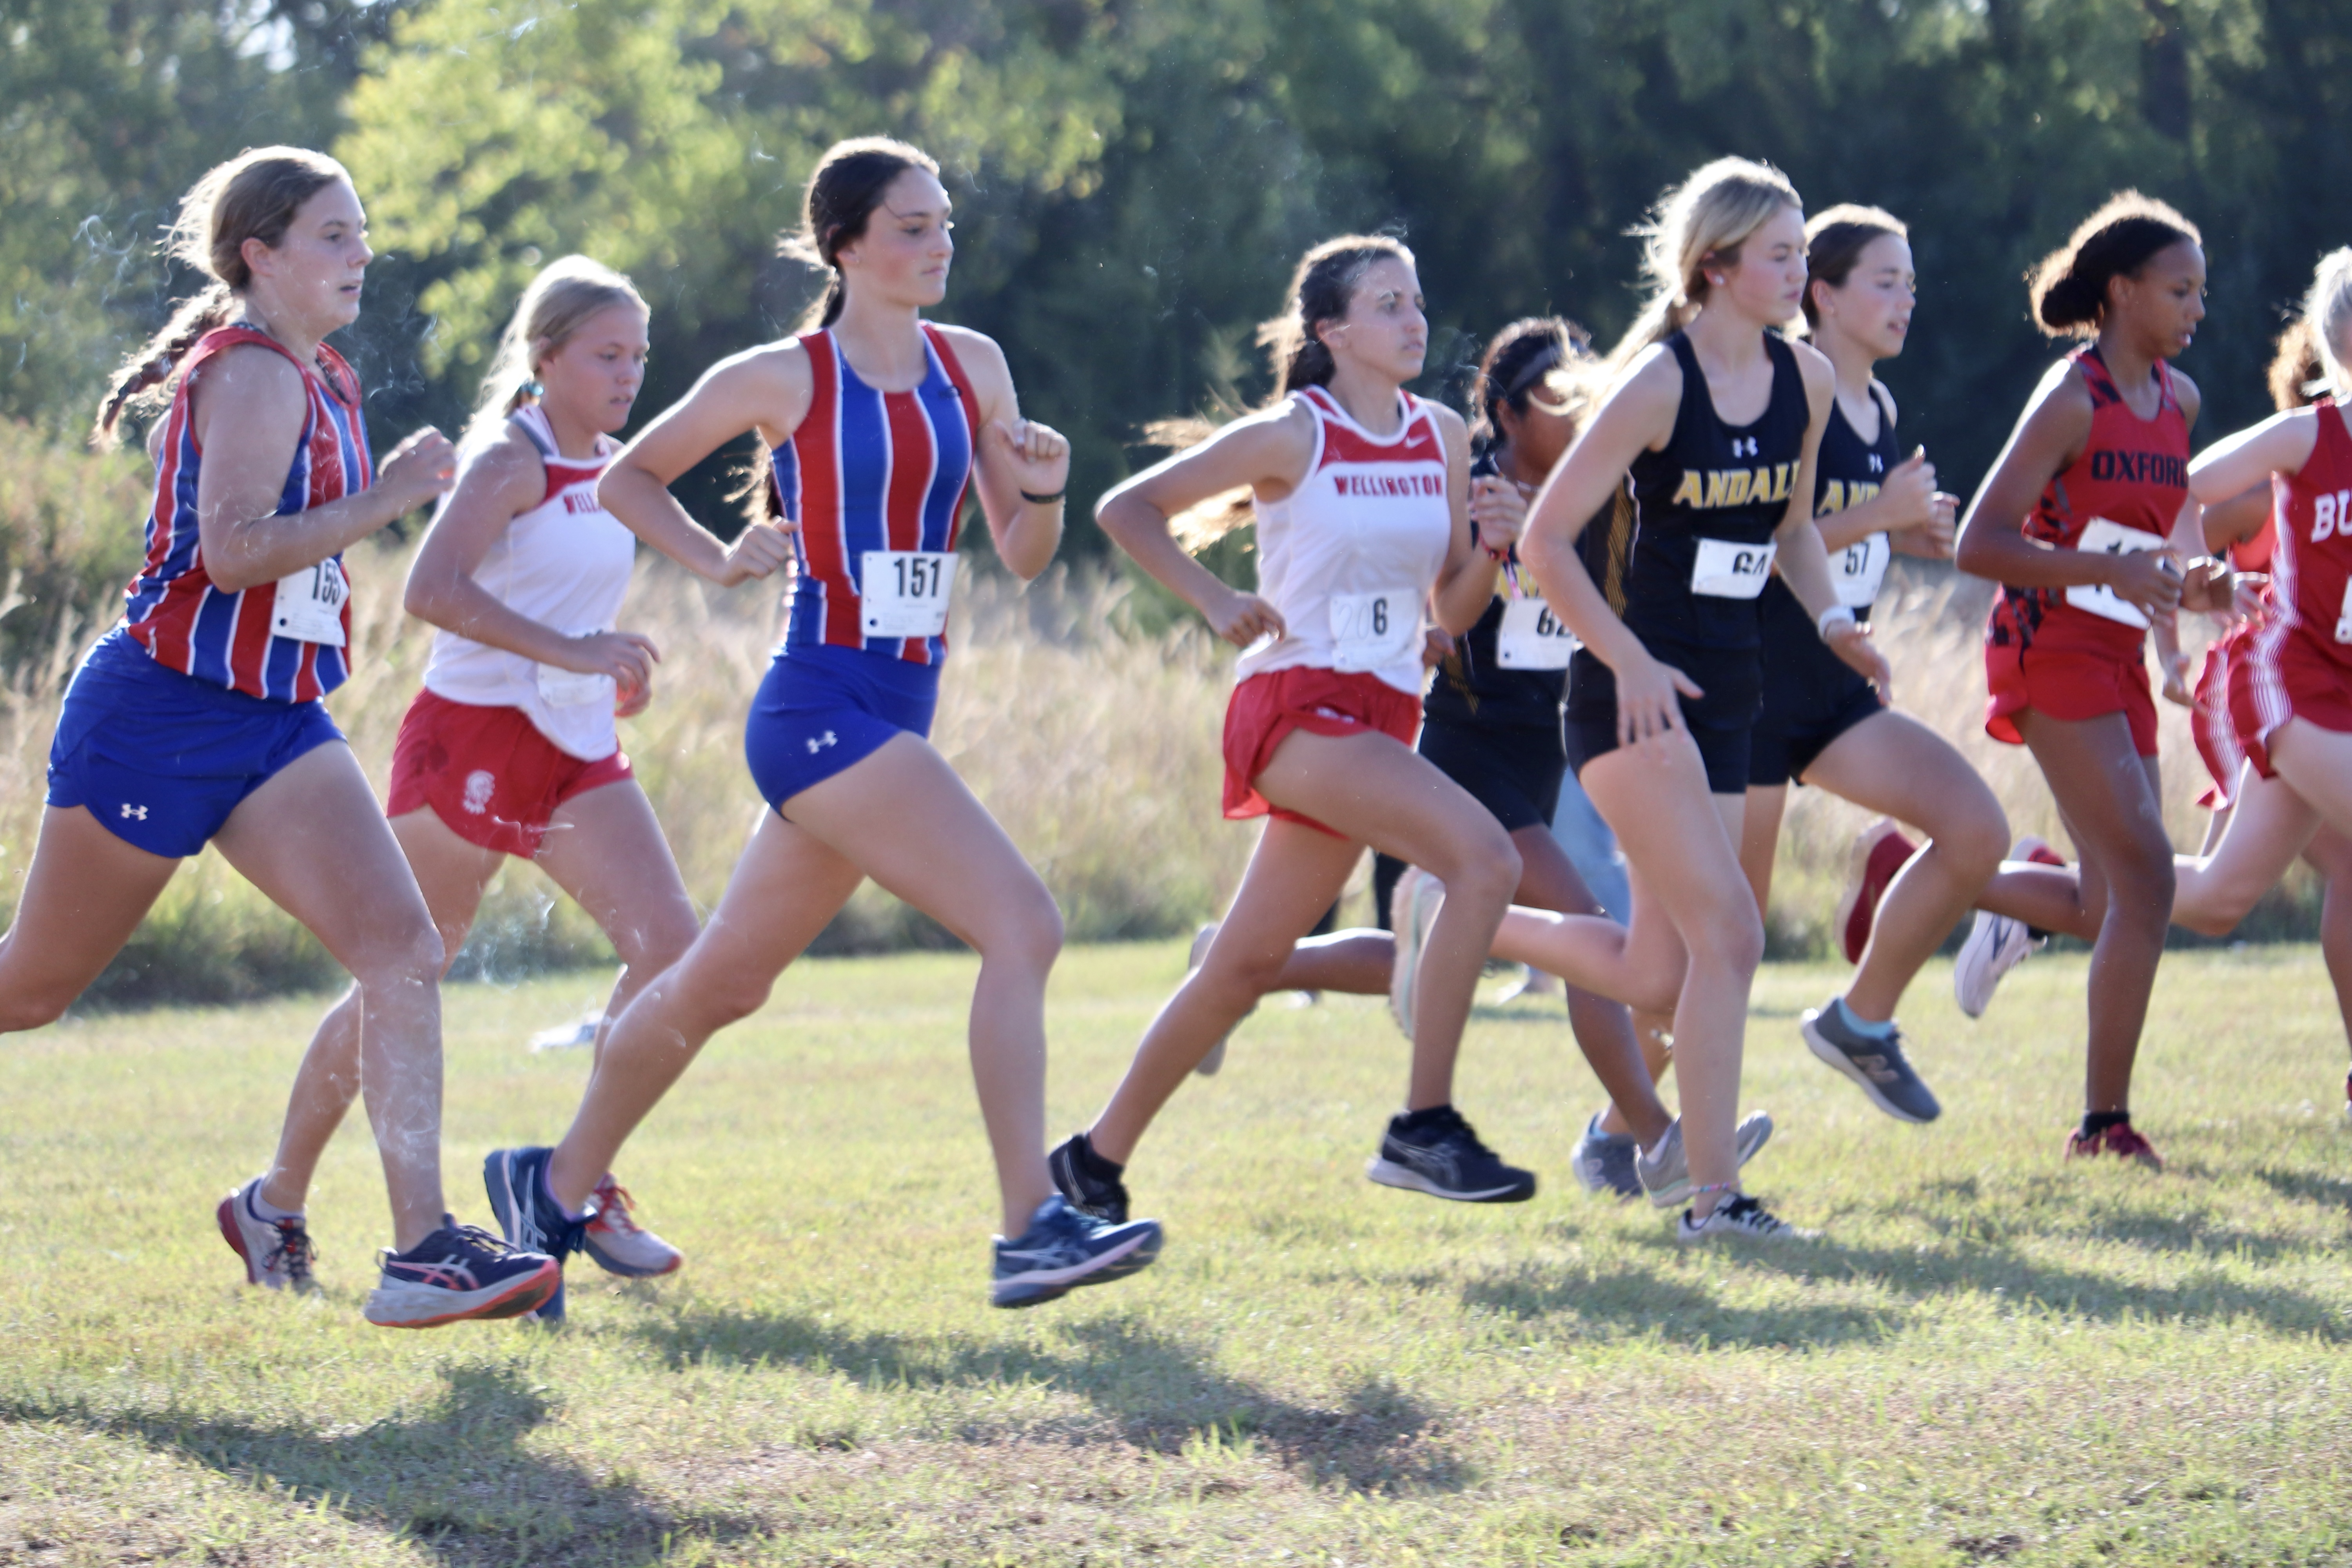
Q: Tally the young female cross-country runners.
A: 10